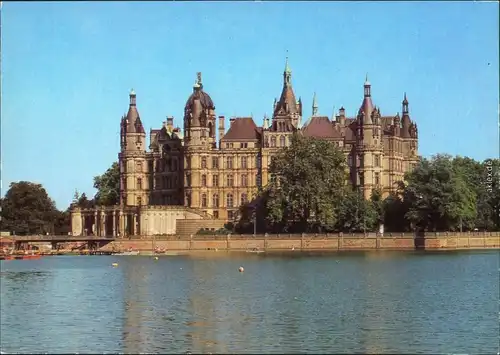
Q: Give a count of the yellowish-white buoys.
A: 3